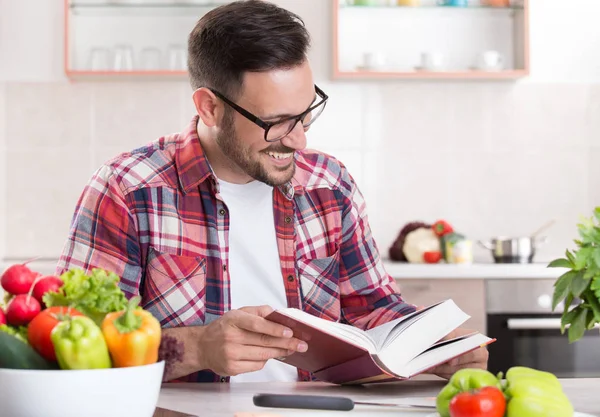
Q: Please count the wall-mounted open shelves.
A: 2